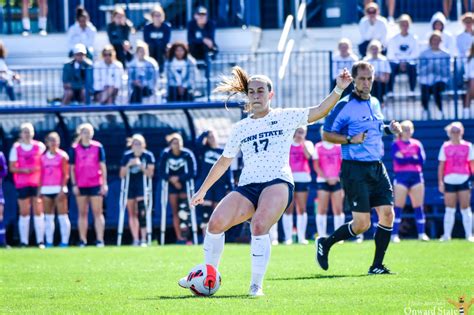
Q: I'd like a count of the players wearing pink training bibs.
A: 7